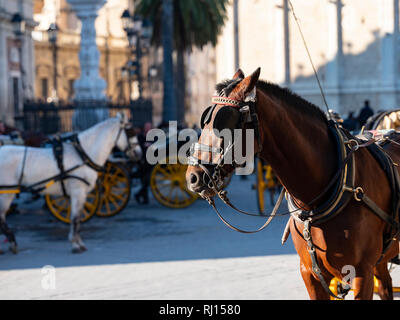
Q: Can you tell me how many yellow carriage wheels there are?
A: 4